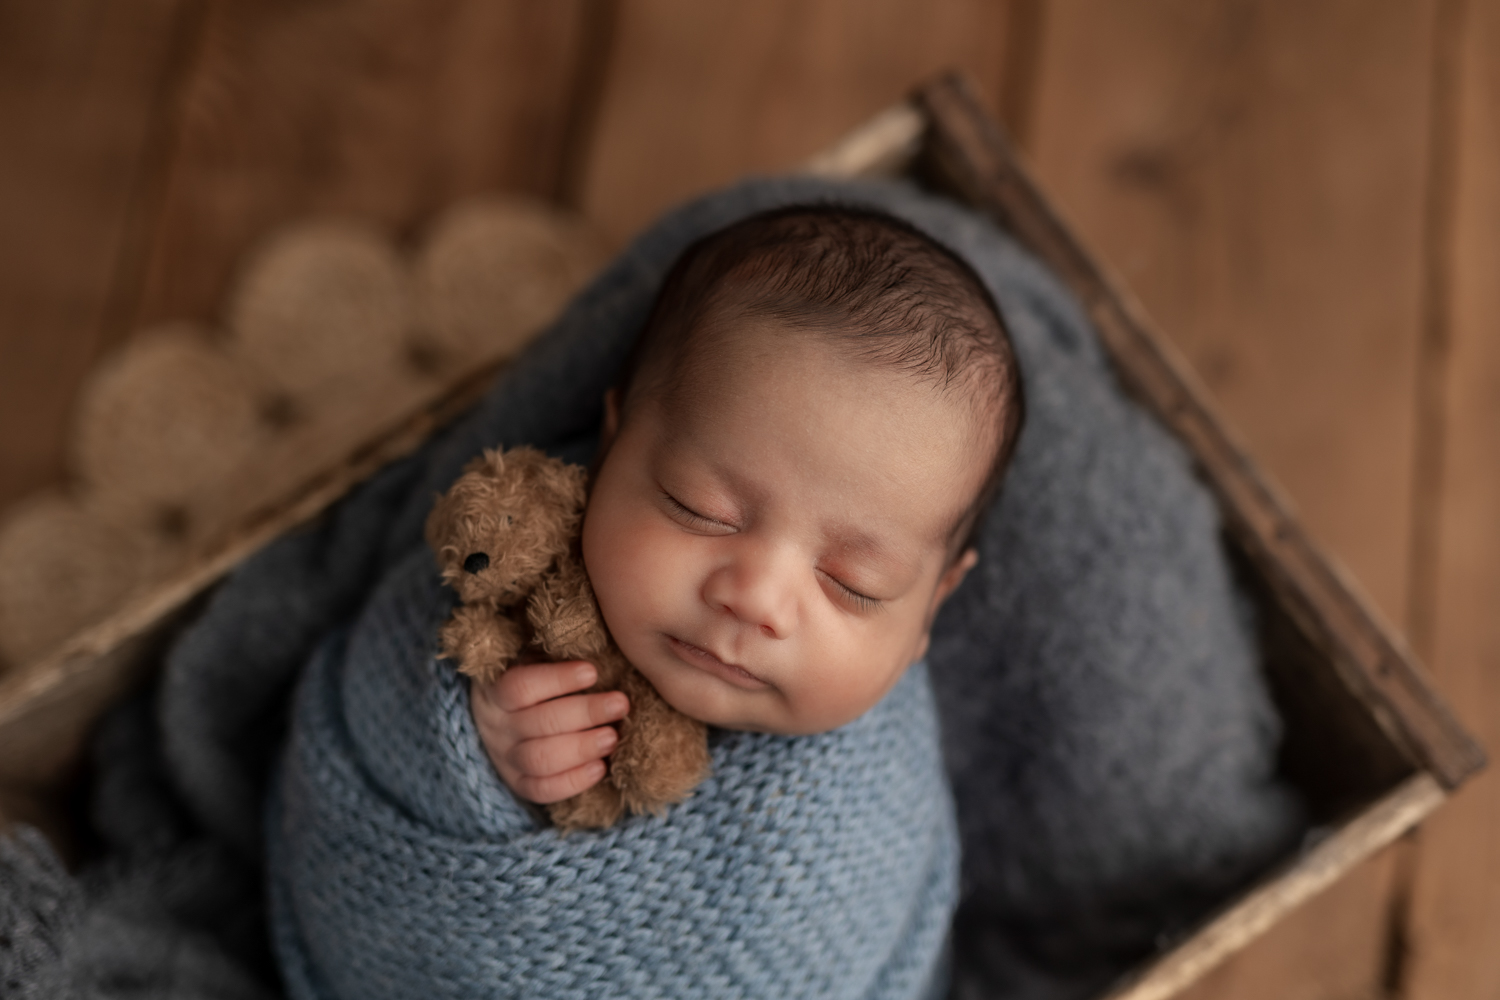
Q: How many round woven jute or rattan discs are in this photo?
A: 4